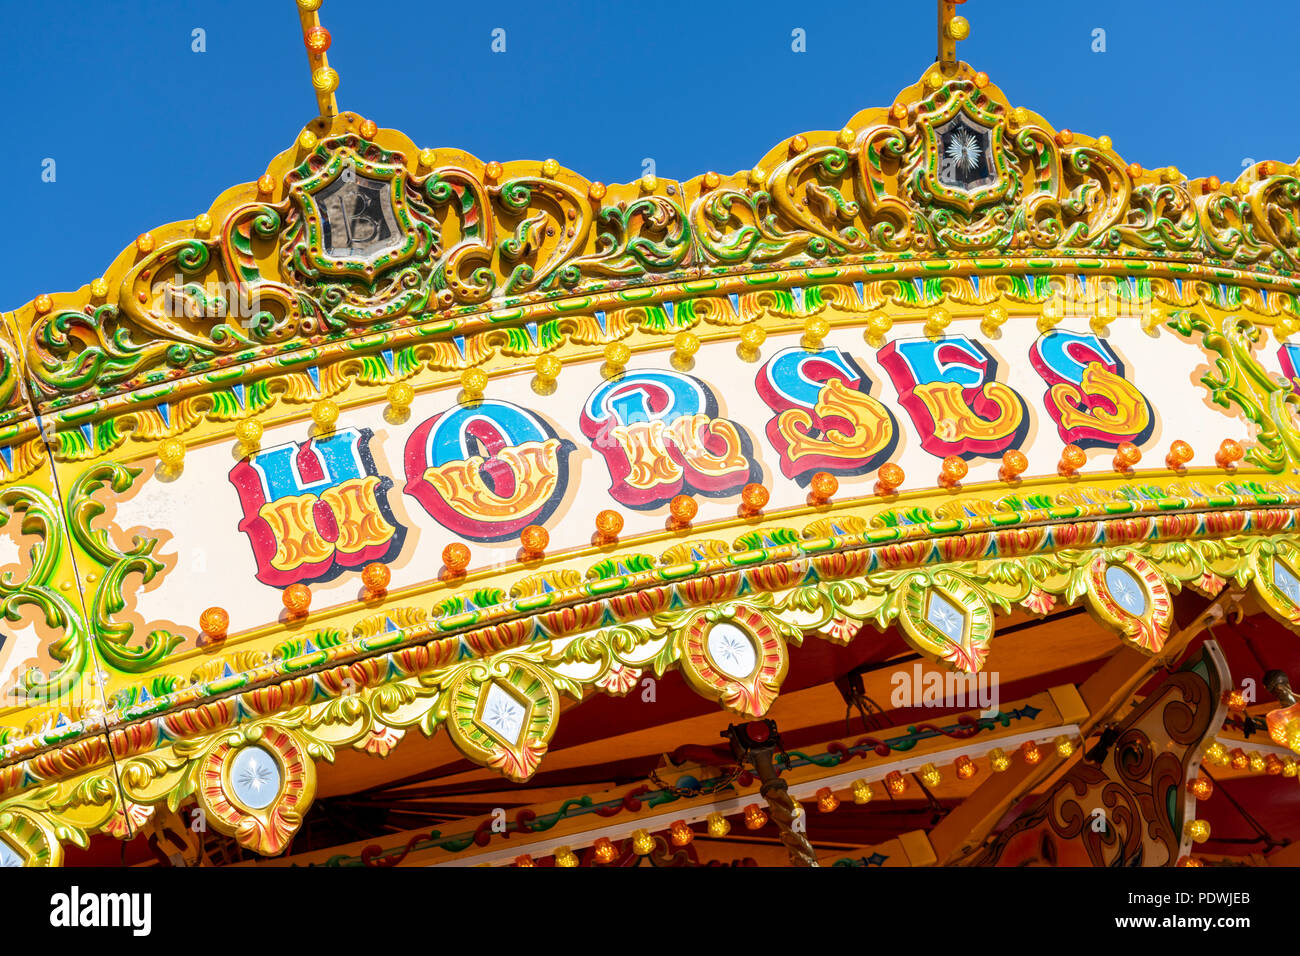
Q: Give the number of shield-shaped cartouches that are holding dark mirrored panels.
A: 2